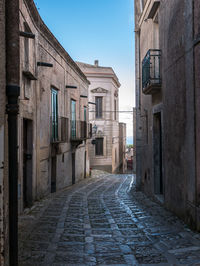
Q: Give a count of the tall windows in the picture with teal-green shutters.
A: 3